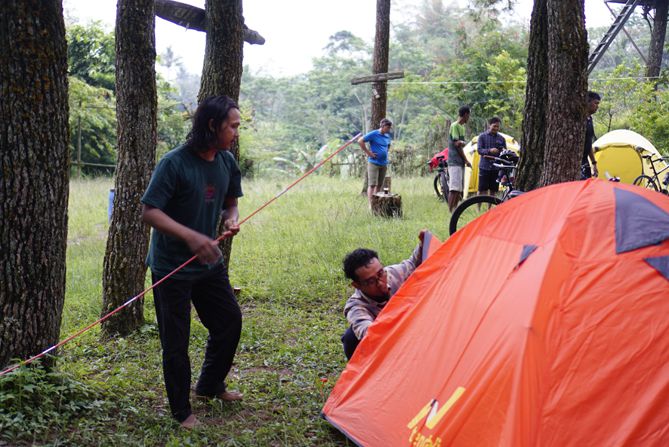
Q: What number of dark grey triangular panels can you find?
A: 3